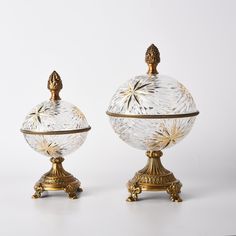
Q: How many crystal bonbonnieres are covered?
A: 2